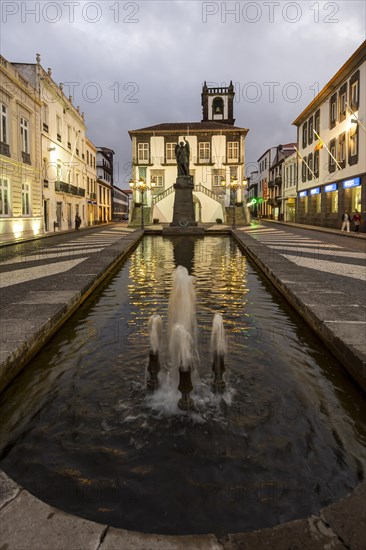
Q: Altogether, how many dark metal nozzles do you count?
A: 3